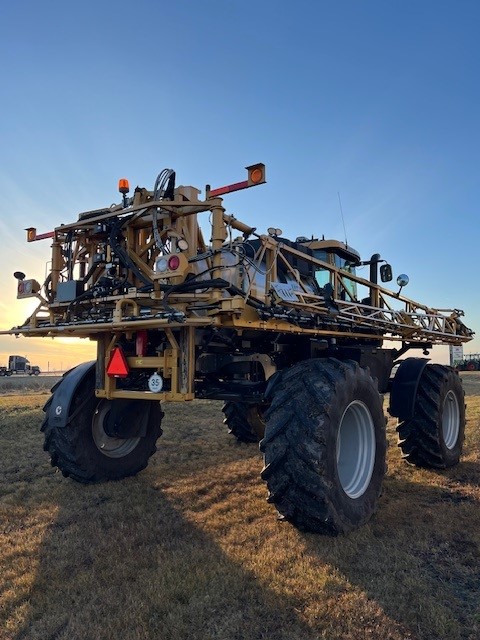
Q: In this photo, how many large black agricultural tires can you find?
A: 4